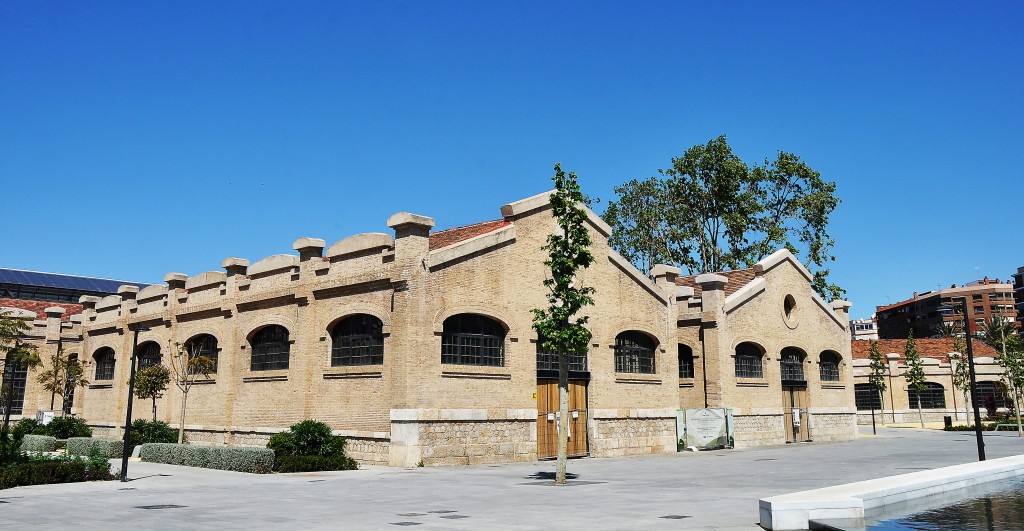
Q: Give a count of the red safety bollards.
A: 0